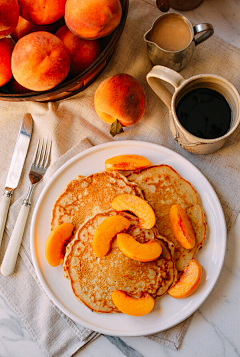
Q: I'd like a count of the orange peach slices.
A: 8